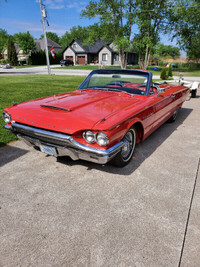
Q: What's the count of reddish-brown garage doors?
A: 2